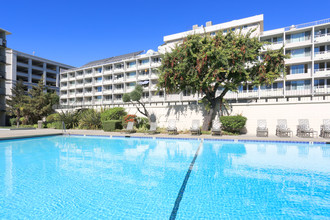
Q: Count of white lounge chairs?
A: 9